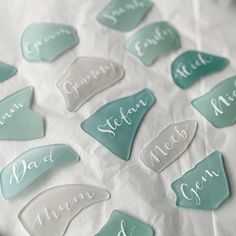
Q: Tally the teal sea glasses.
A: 11